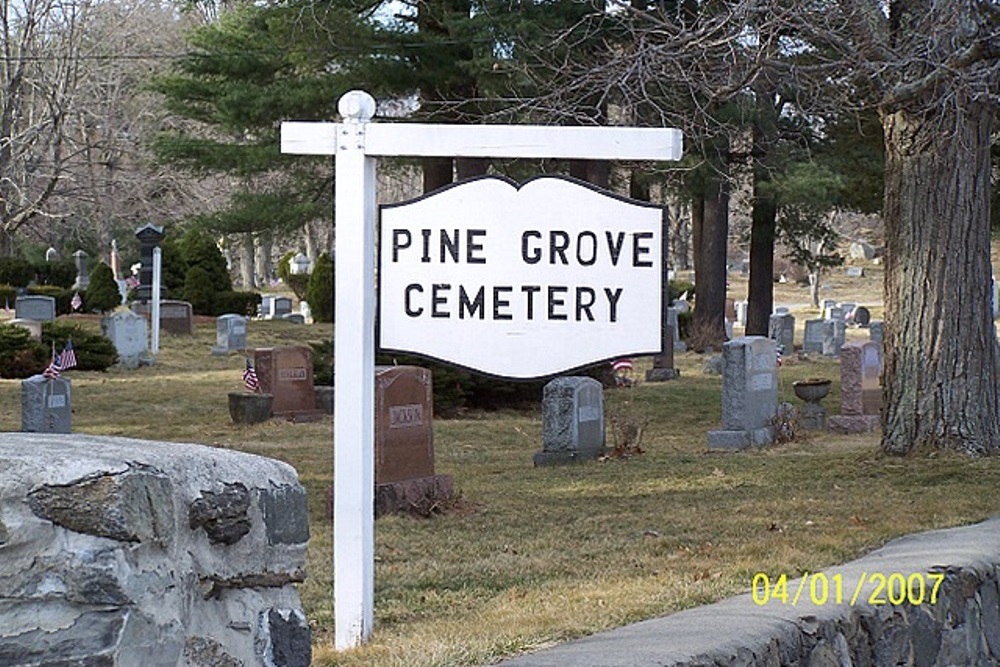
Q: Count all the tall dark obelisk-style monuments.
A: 1